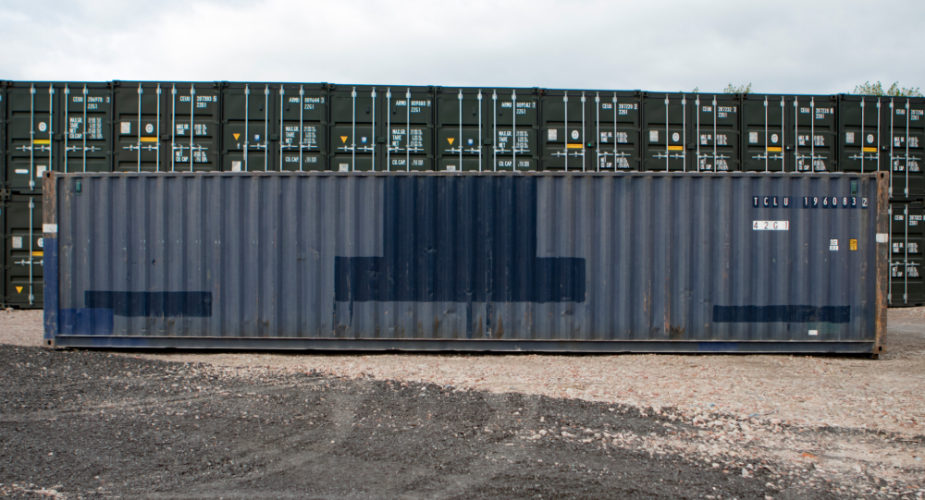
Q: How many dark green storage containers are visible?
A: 11